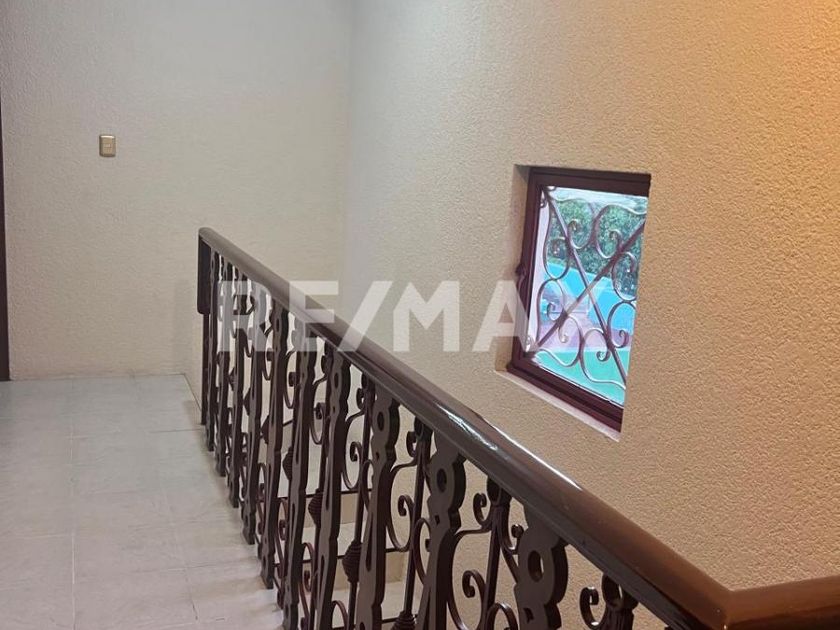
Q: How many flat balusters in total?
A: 10